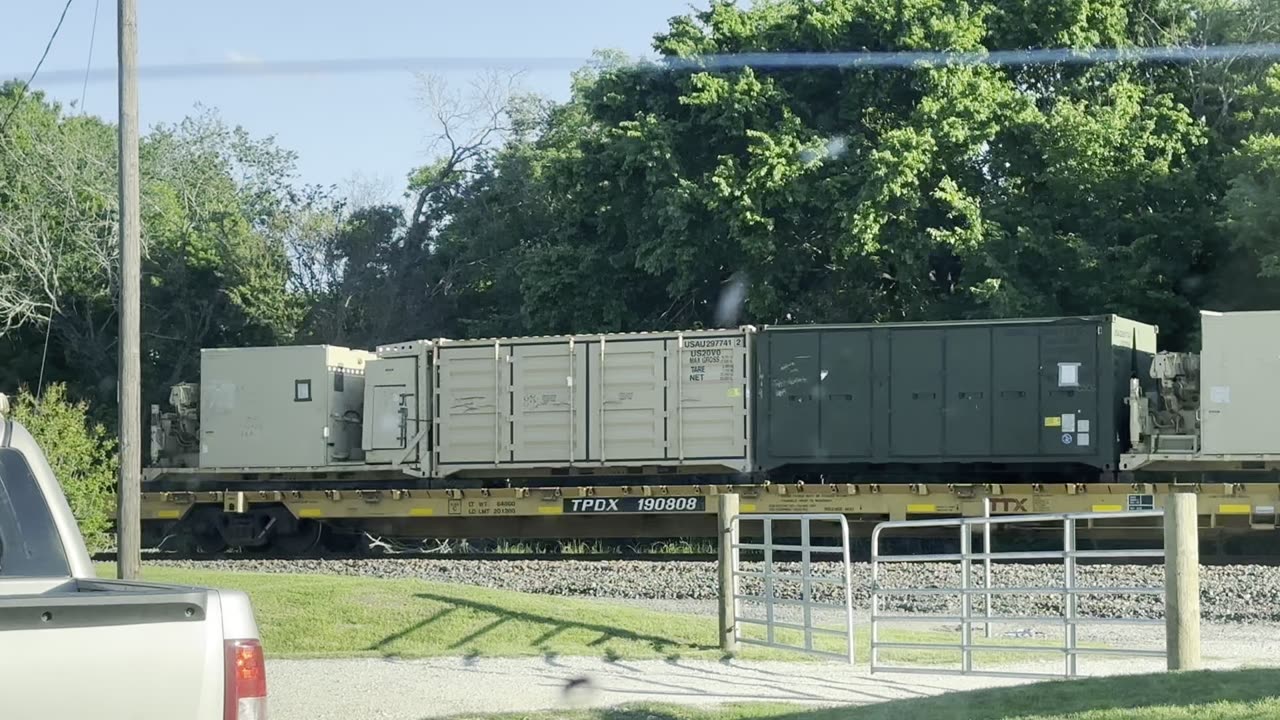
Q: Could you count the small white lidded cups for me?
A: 0